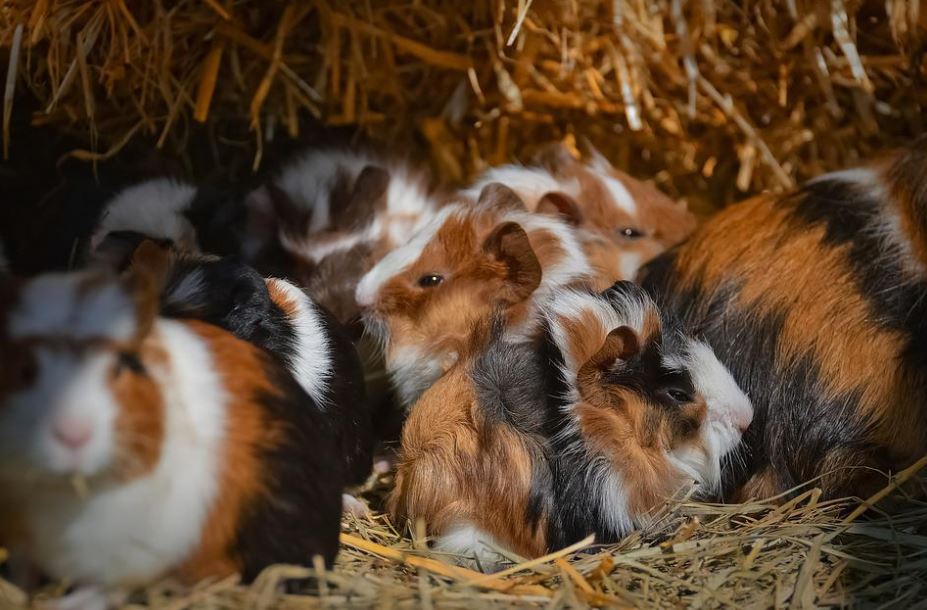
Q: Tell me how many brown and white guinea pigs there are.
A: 2